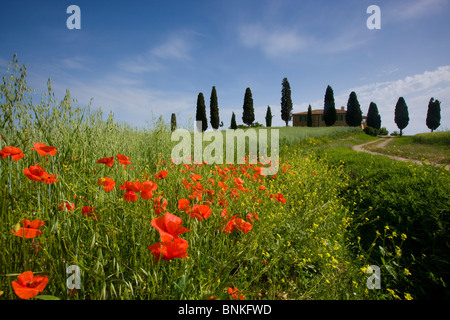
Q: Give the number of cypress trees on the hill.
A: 13